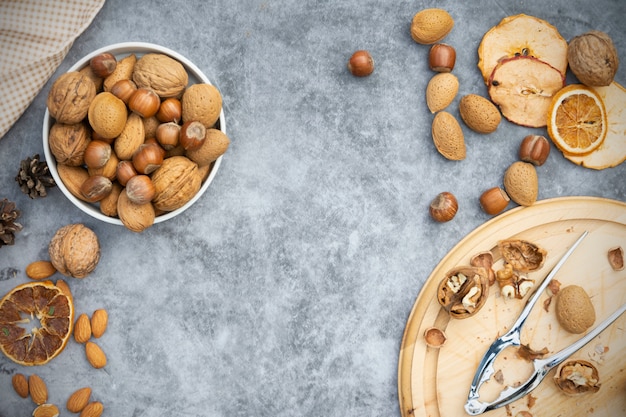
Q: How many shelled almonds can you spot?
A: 10